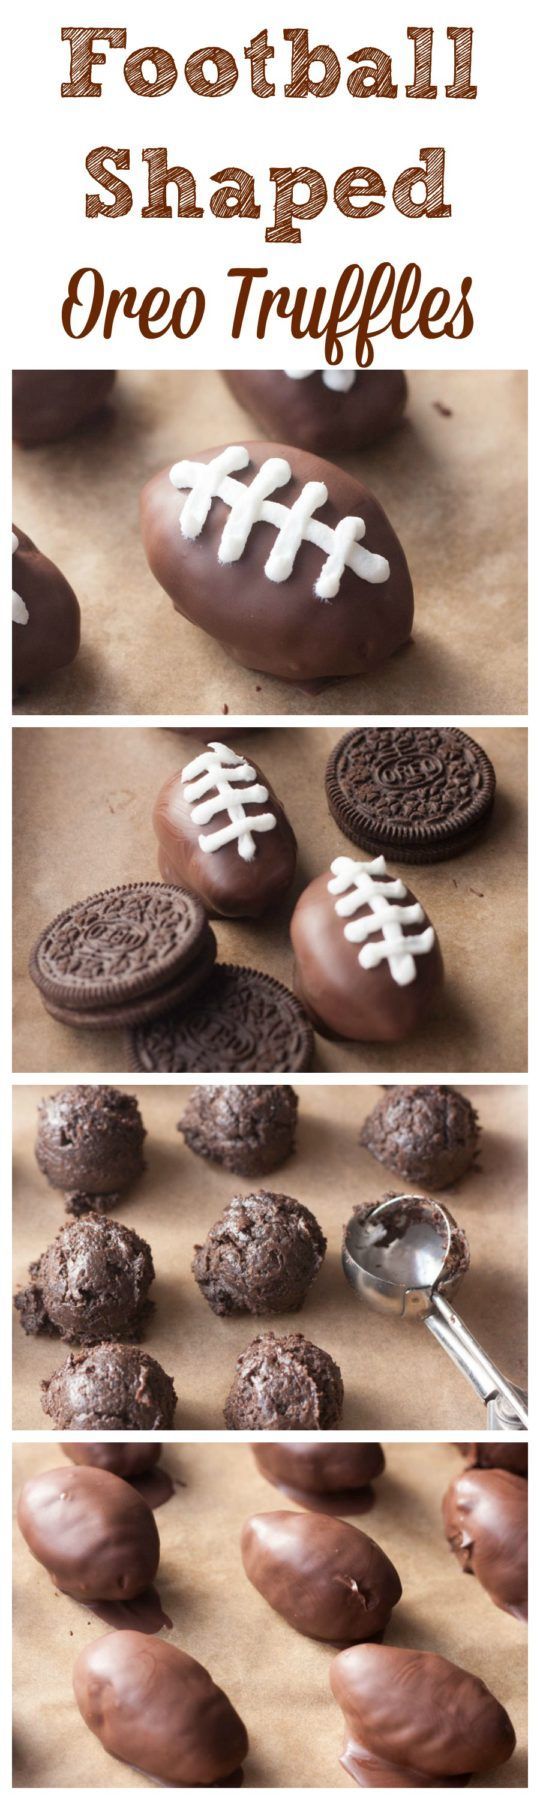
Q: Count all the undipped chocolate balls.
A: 7